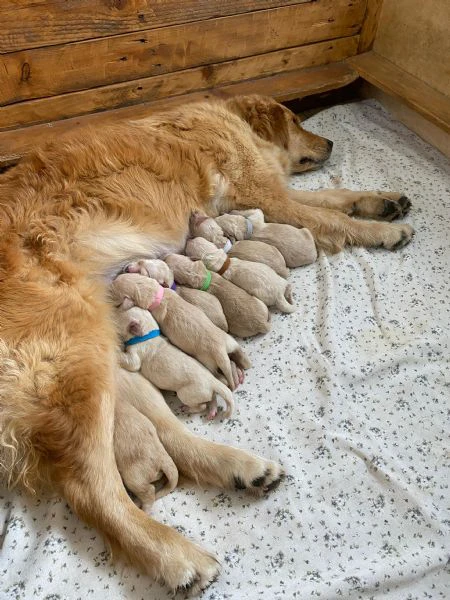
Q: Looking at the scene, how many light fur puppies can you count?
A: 8